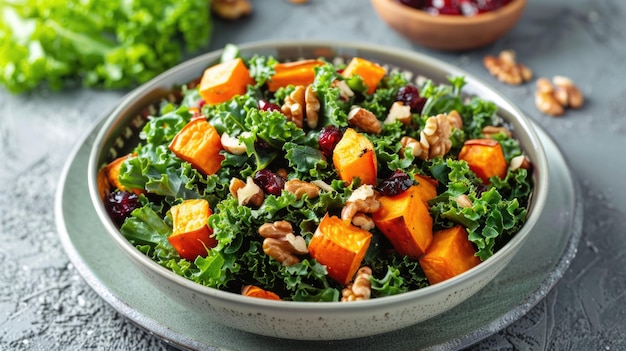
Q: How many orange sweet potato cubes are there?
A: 13